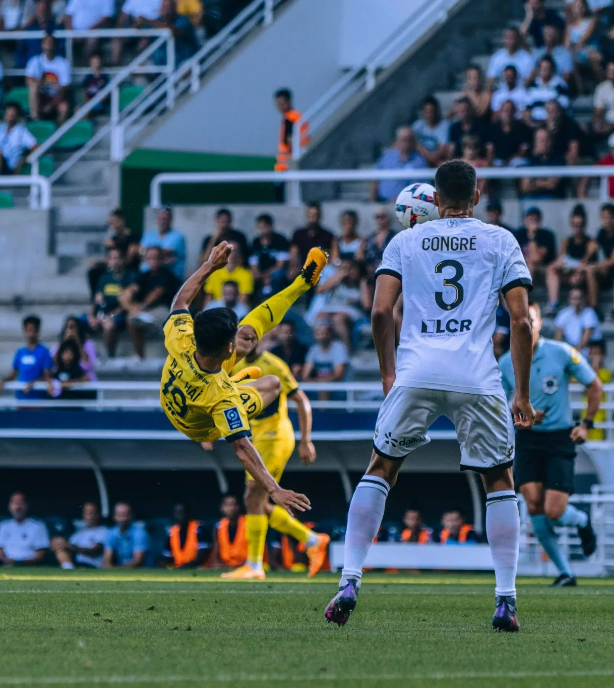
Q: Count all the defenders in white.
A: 1